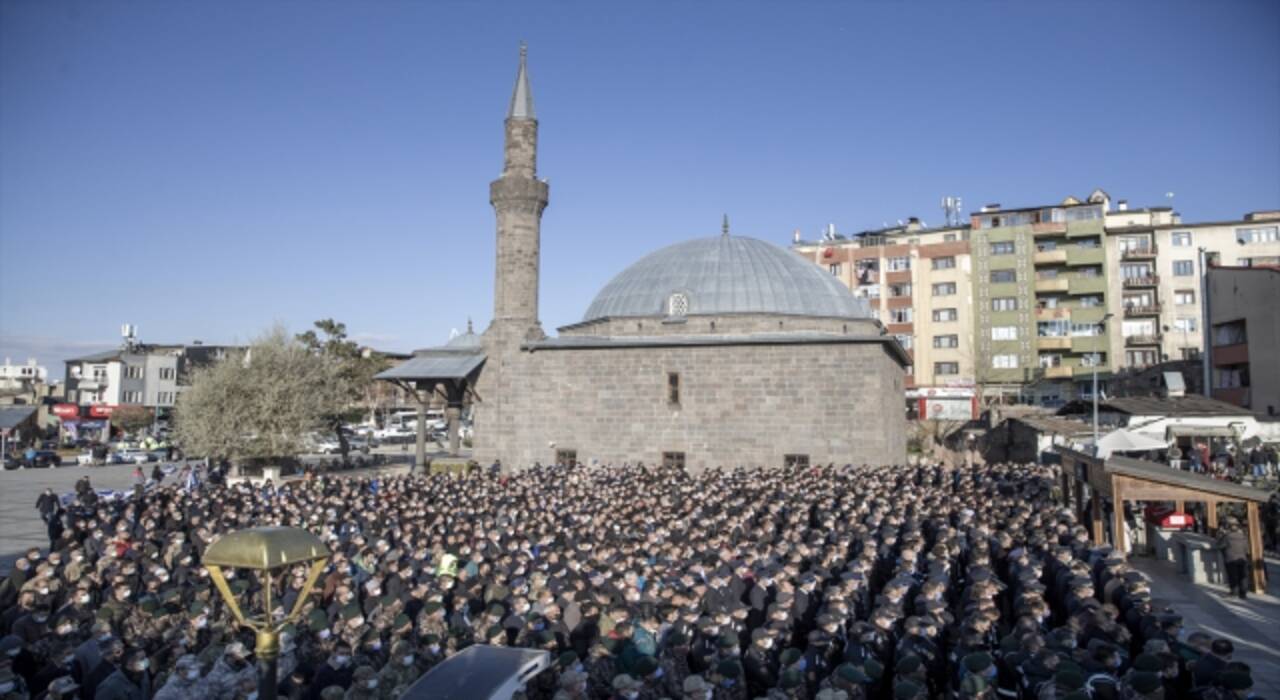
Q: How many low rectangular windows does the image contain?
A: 3